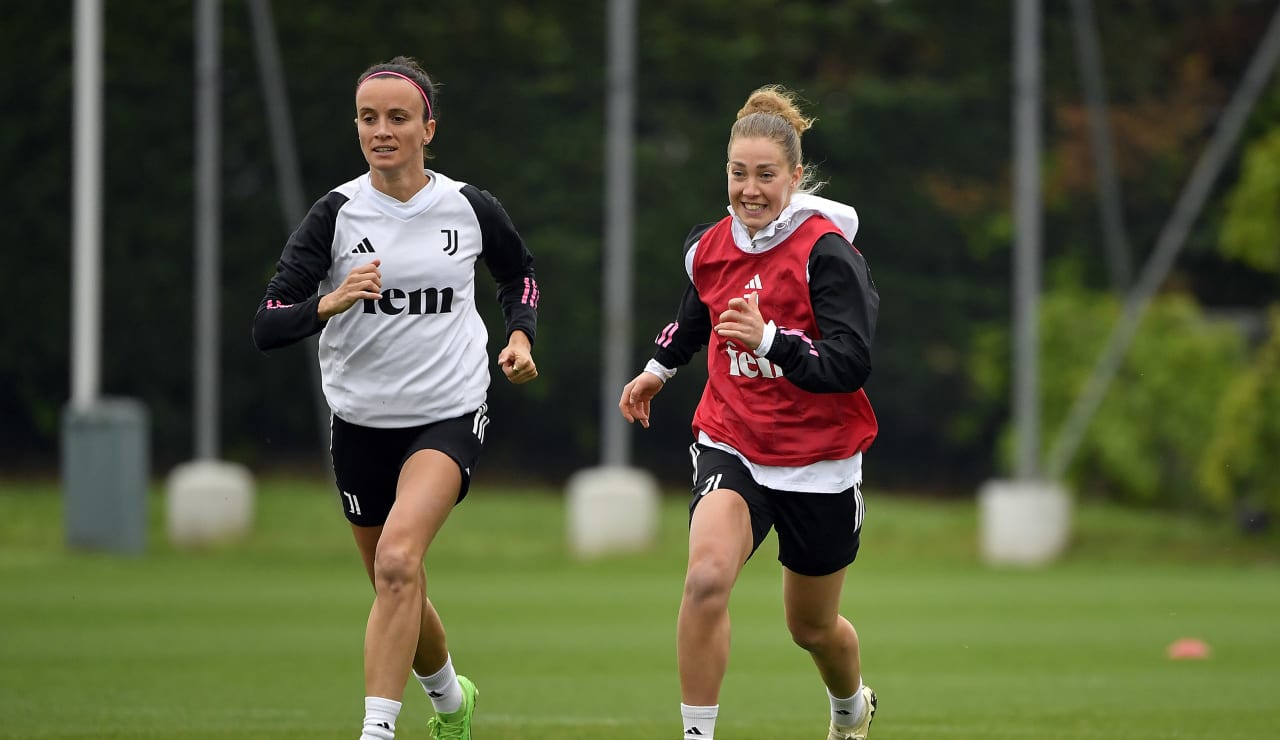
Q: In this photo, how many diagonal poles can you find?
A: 3